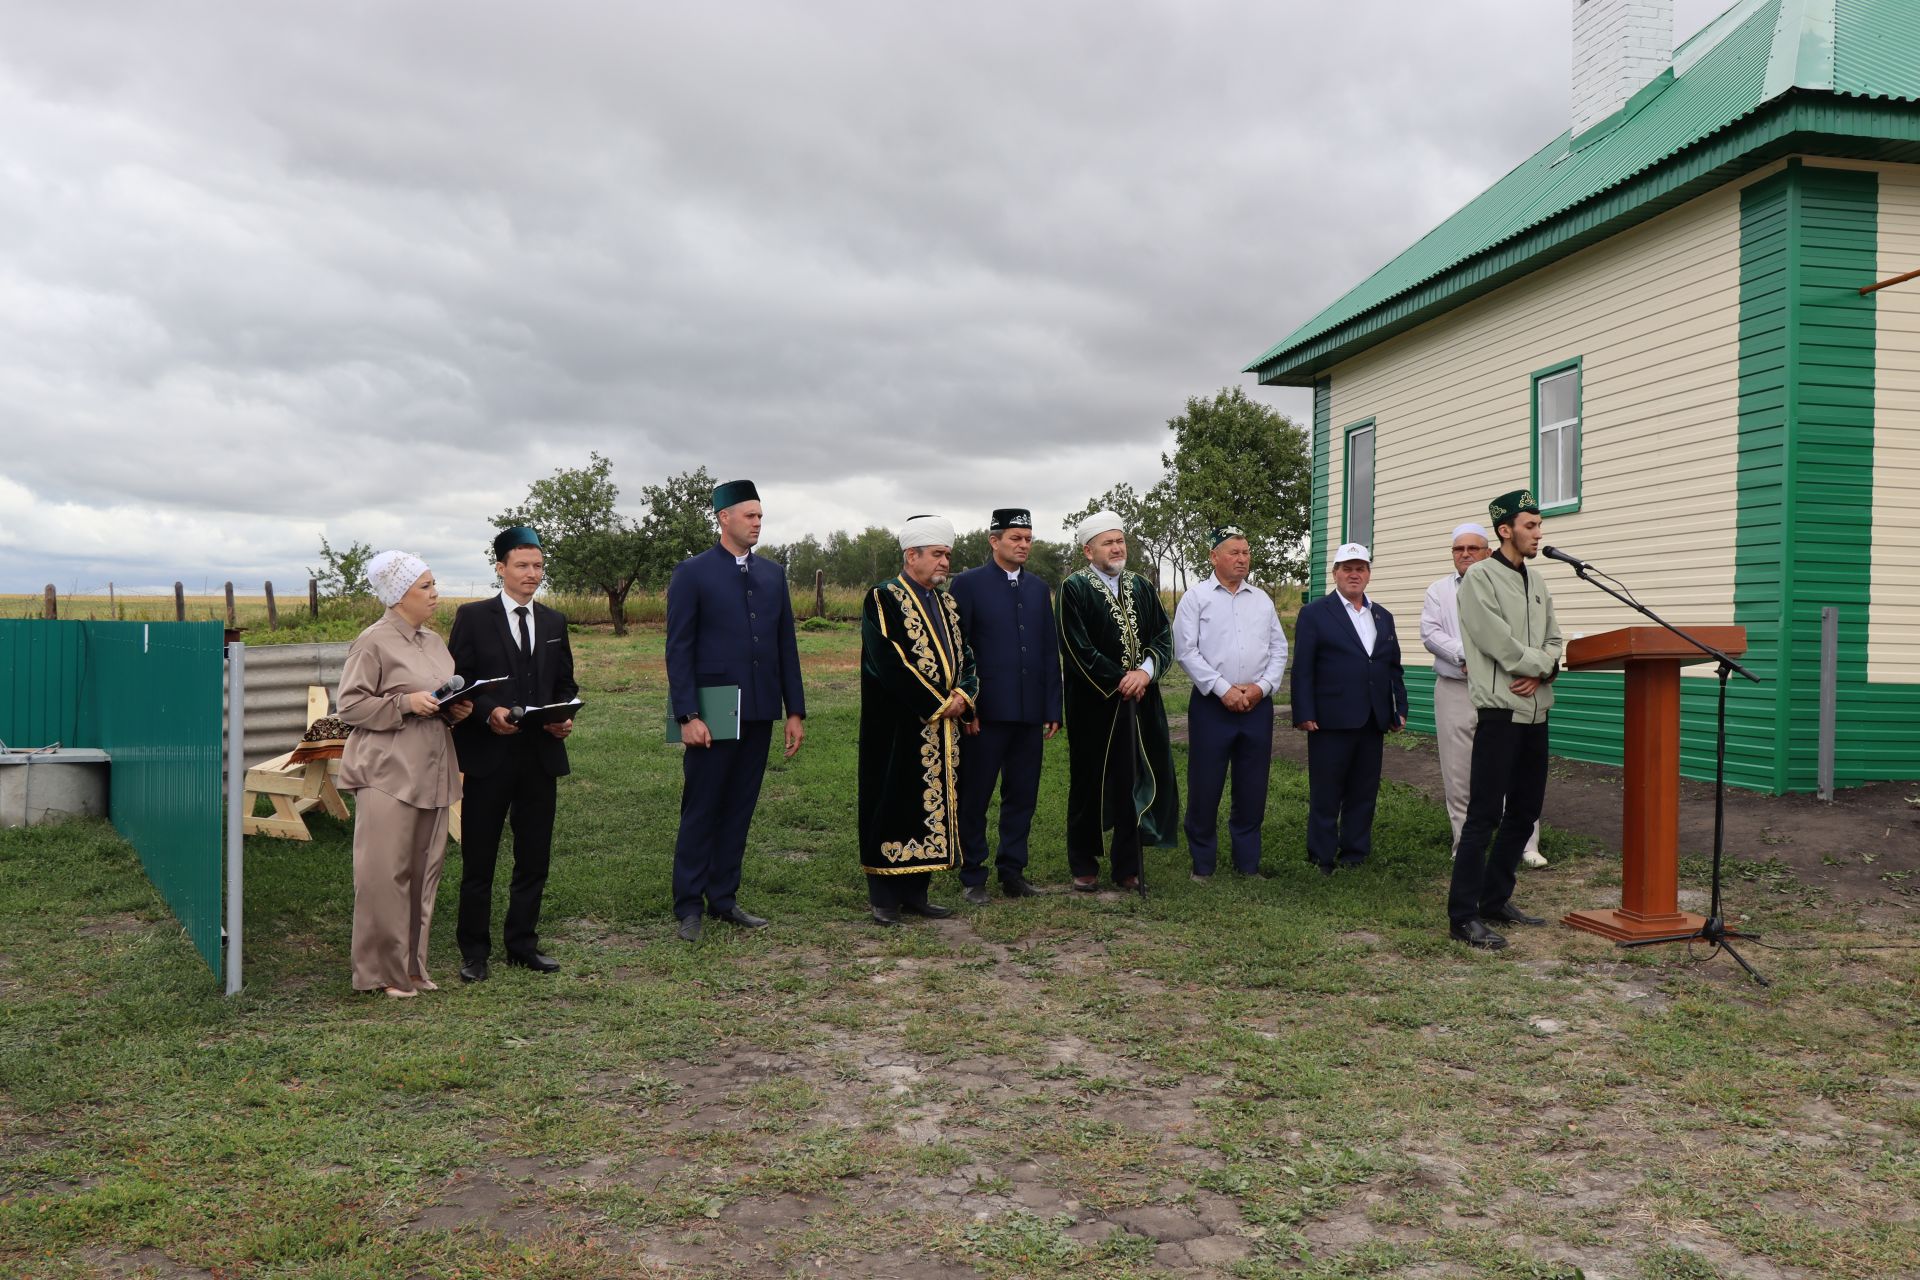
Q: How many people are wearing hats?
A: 10